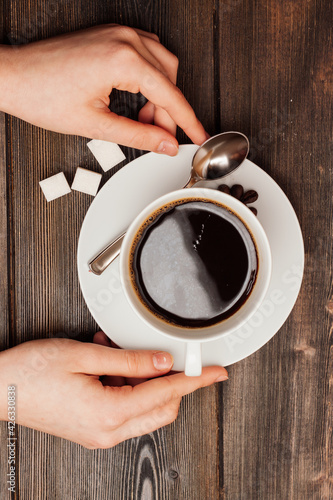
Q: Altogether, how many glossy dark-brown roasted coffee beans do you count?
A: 4